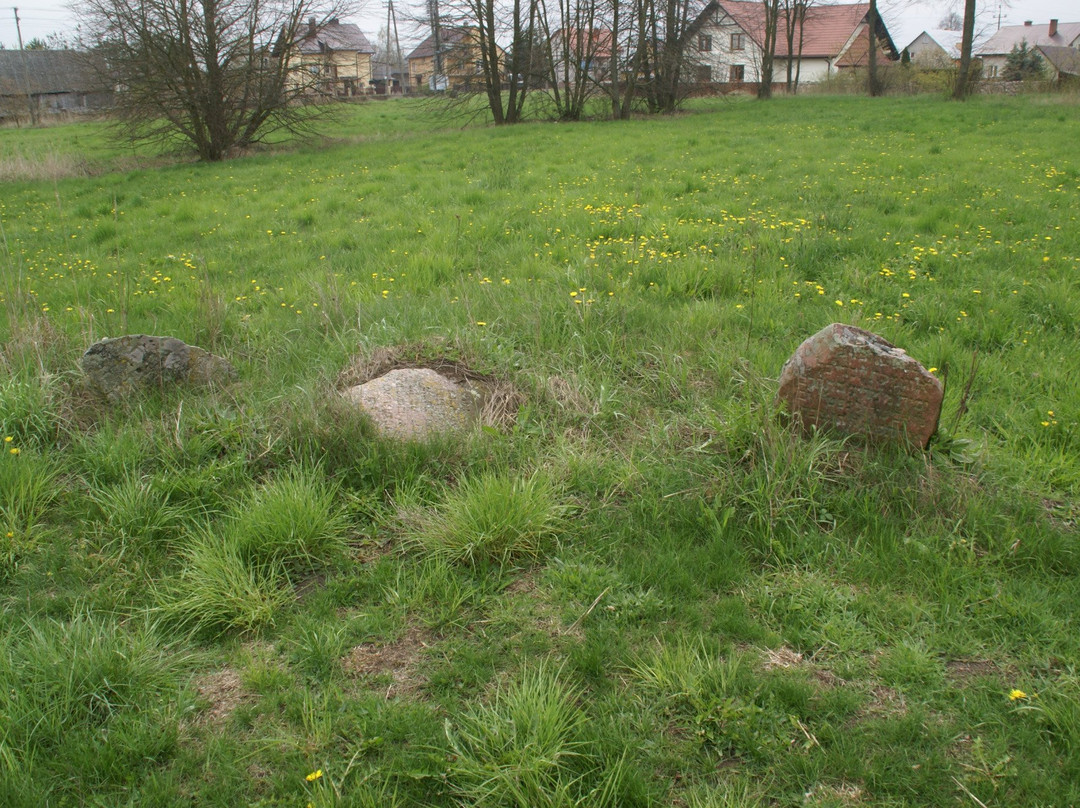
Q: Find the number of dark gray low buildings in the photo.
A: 1